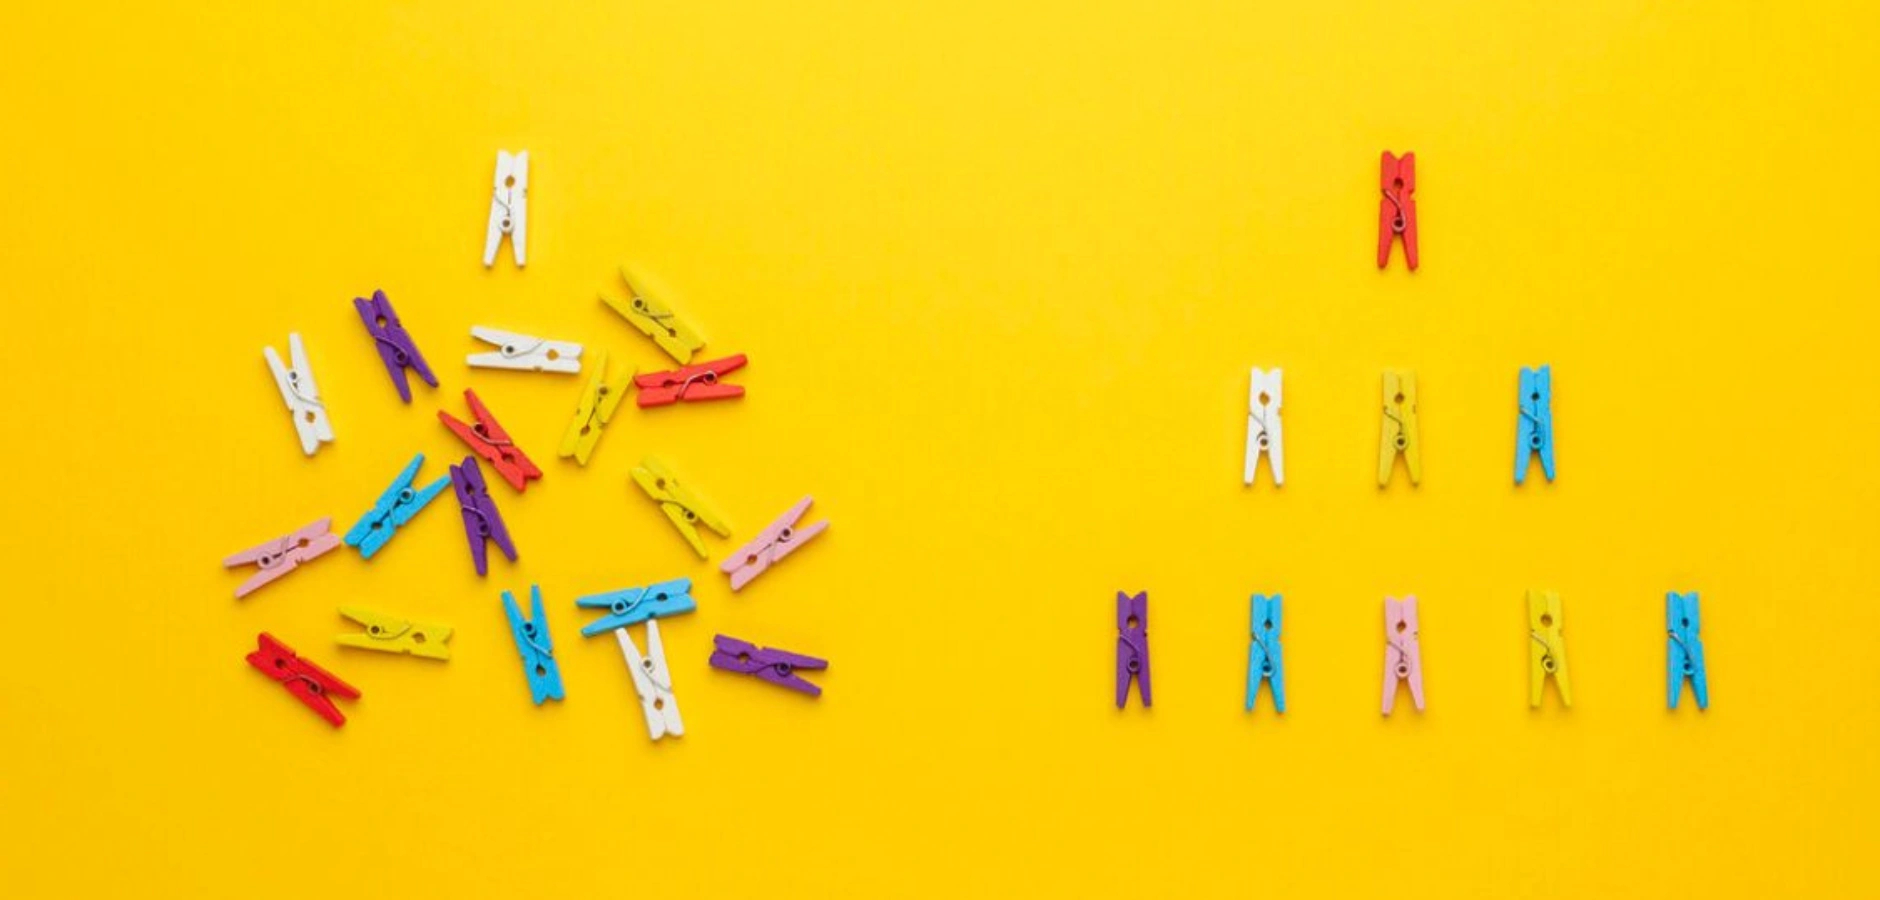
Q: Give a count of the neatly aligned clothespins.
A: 9